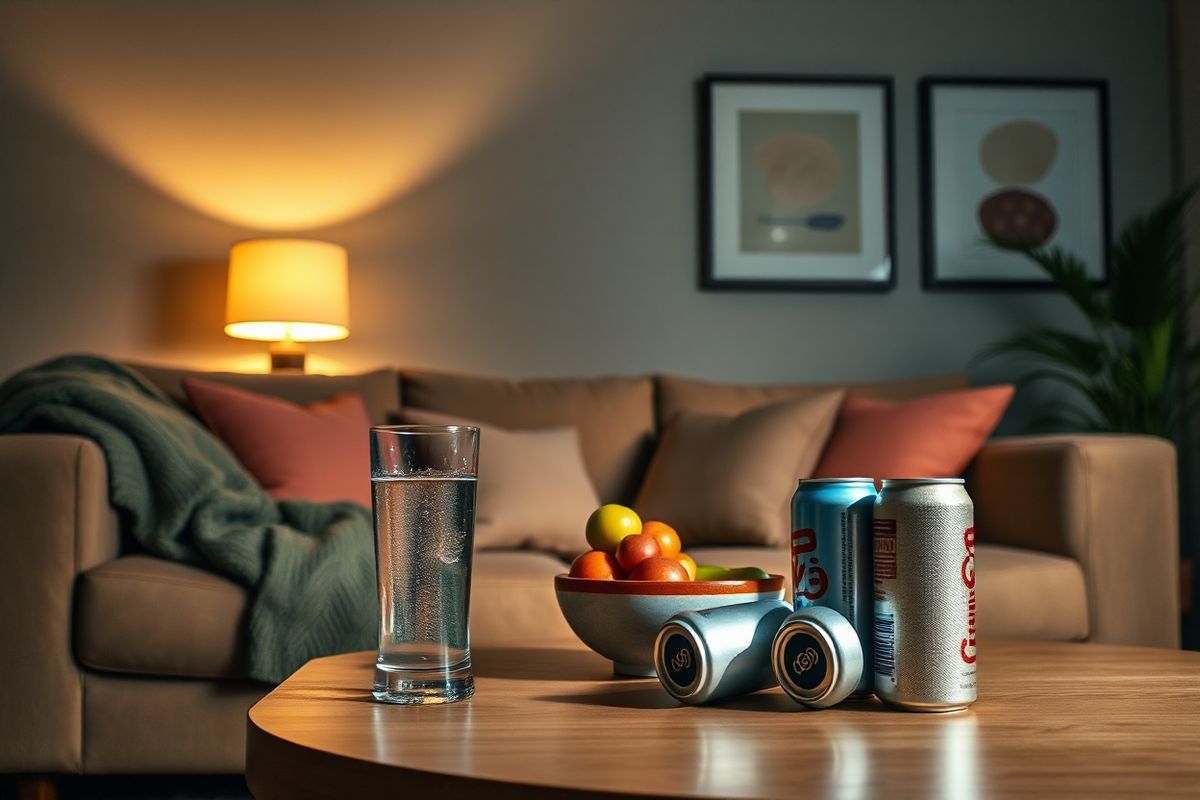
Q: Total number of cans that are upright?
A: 2